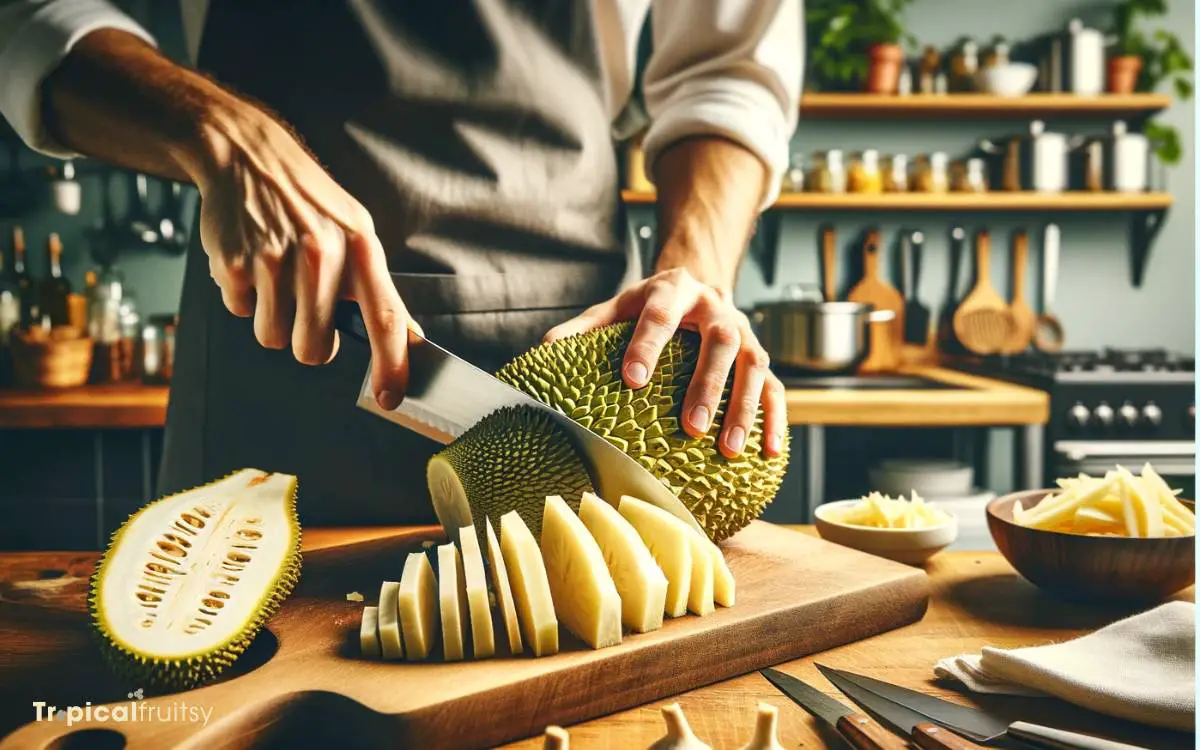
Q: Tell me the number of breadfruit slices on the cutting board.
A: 12